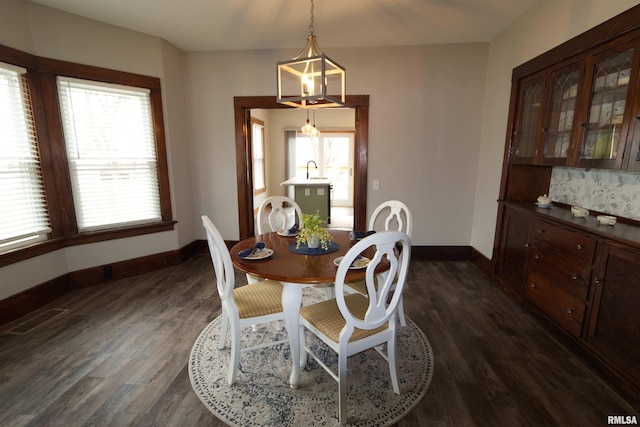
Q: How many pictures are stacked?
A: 0